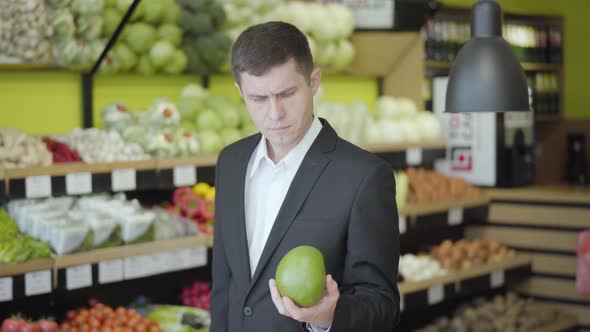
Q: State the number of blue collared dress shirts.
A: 0